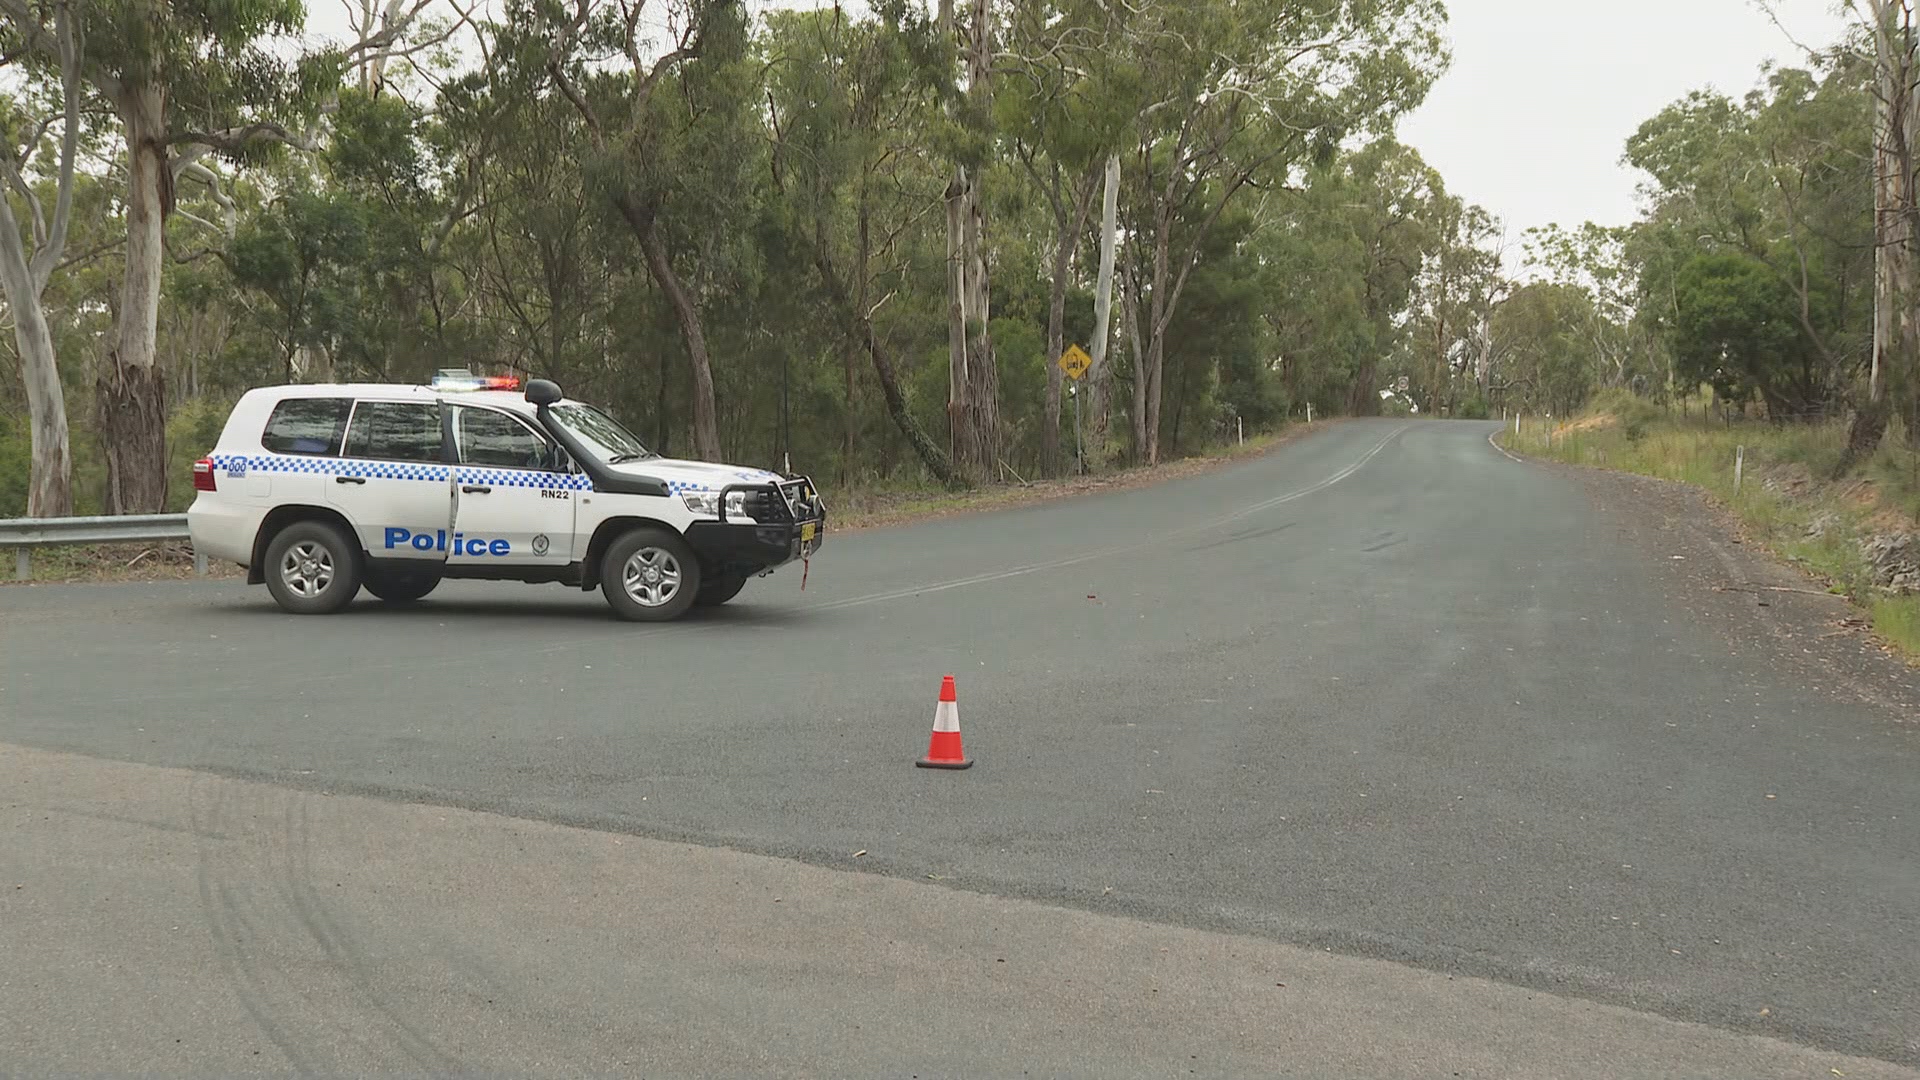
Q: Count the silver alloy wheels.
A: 2